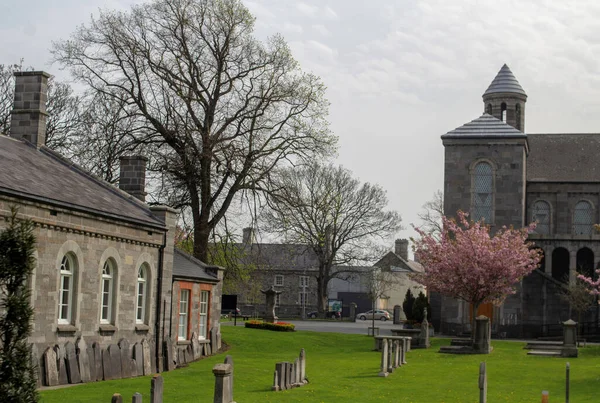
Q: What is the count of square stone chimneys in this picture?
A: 4